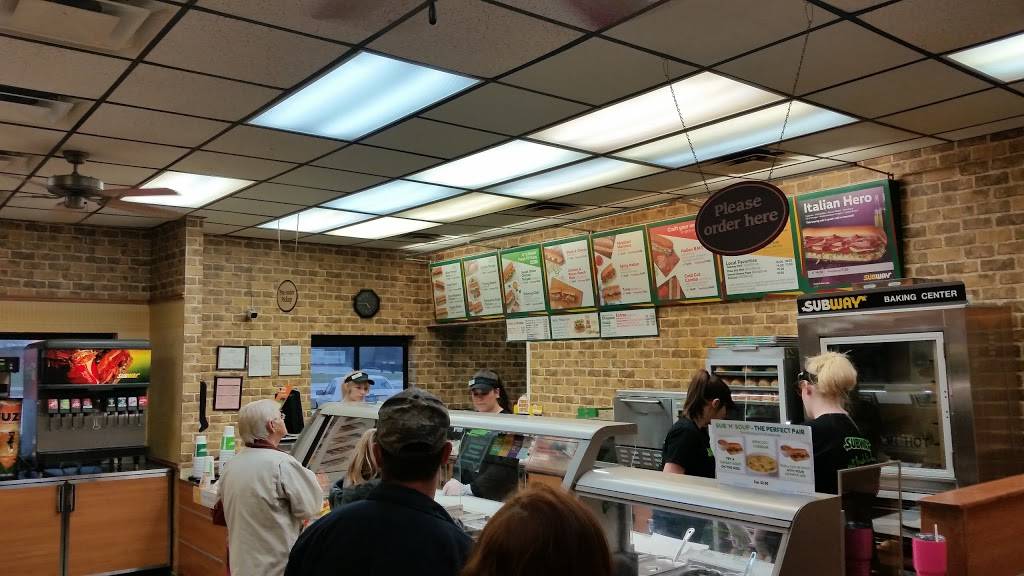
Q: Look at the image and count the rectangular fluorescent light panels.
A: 11